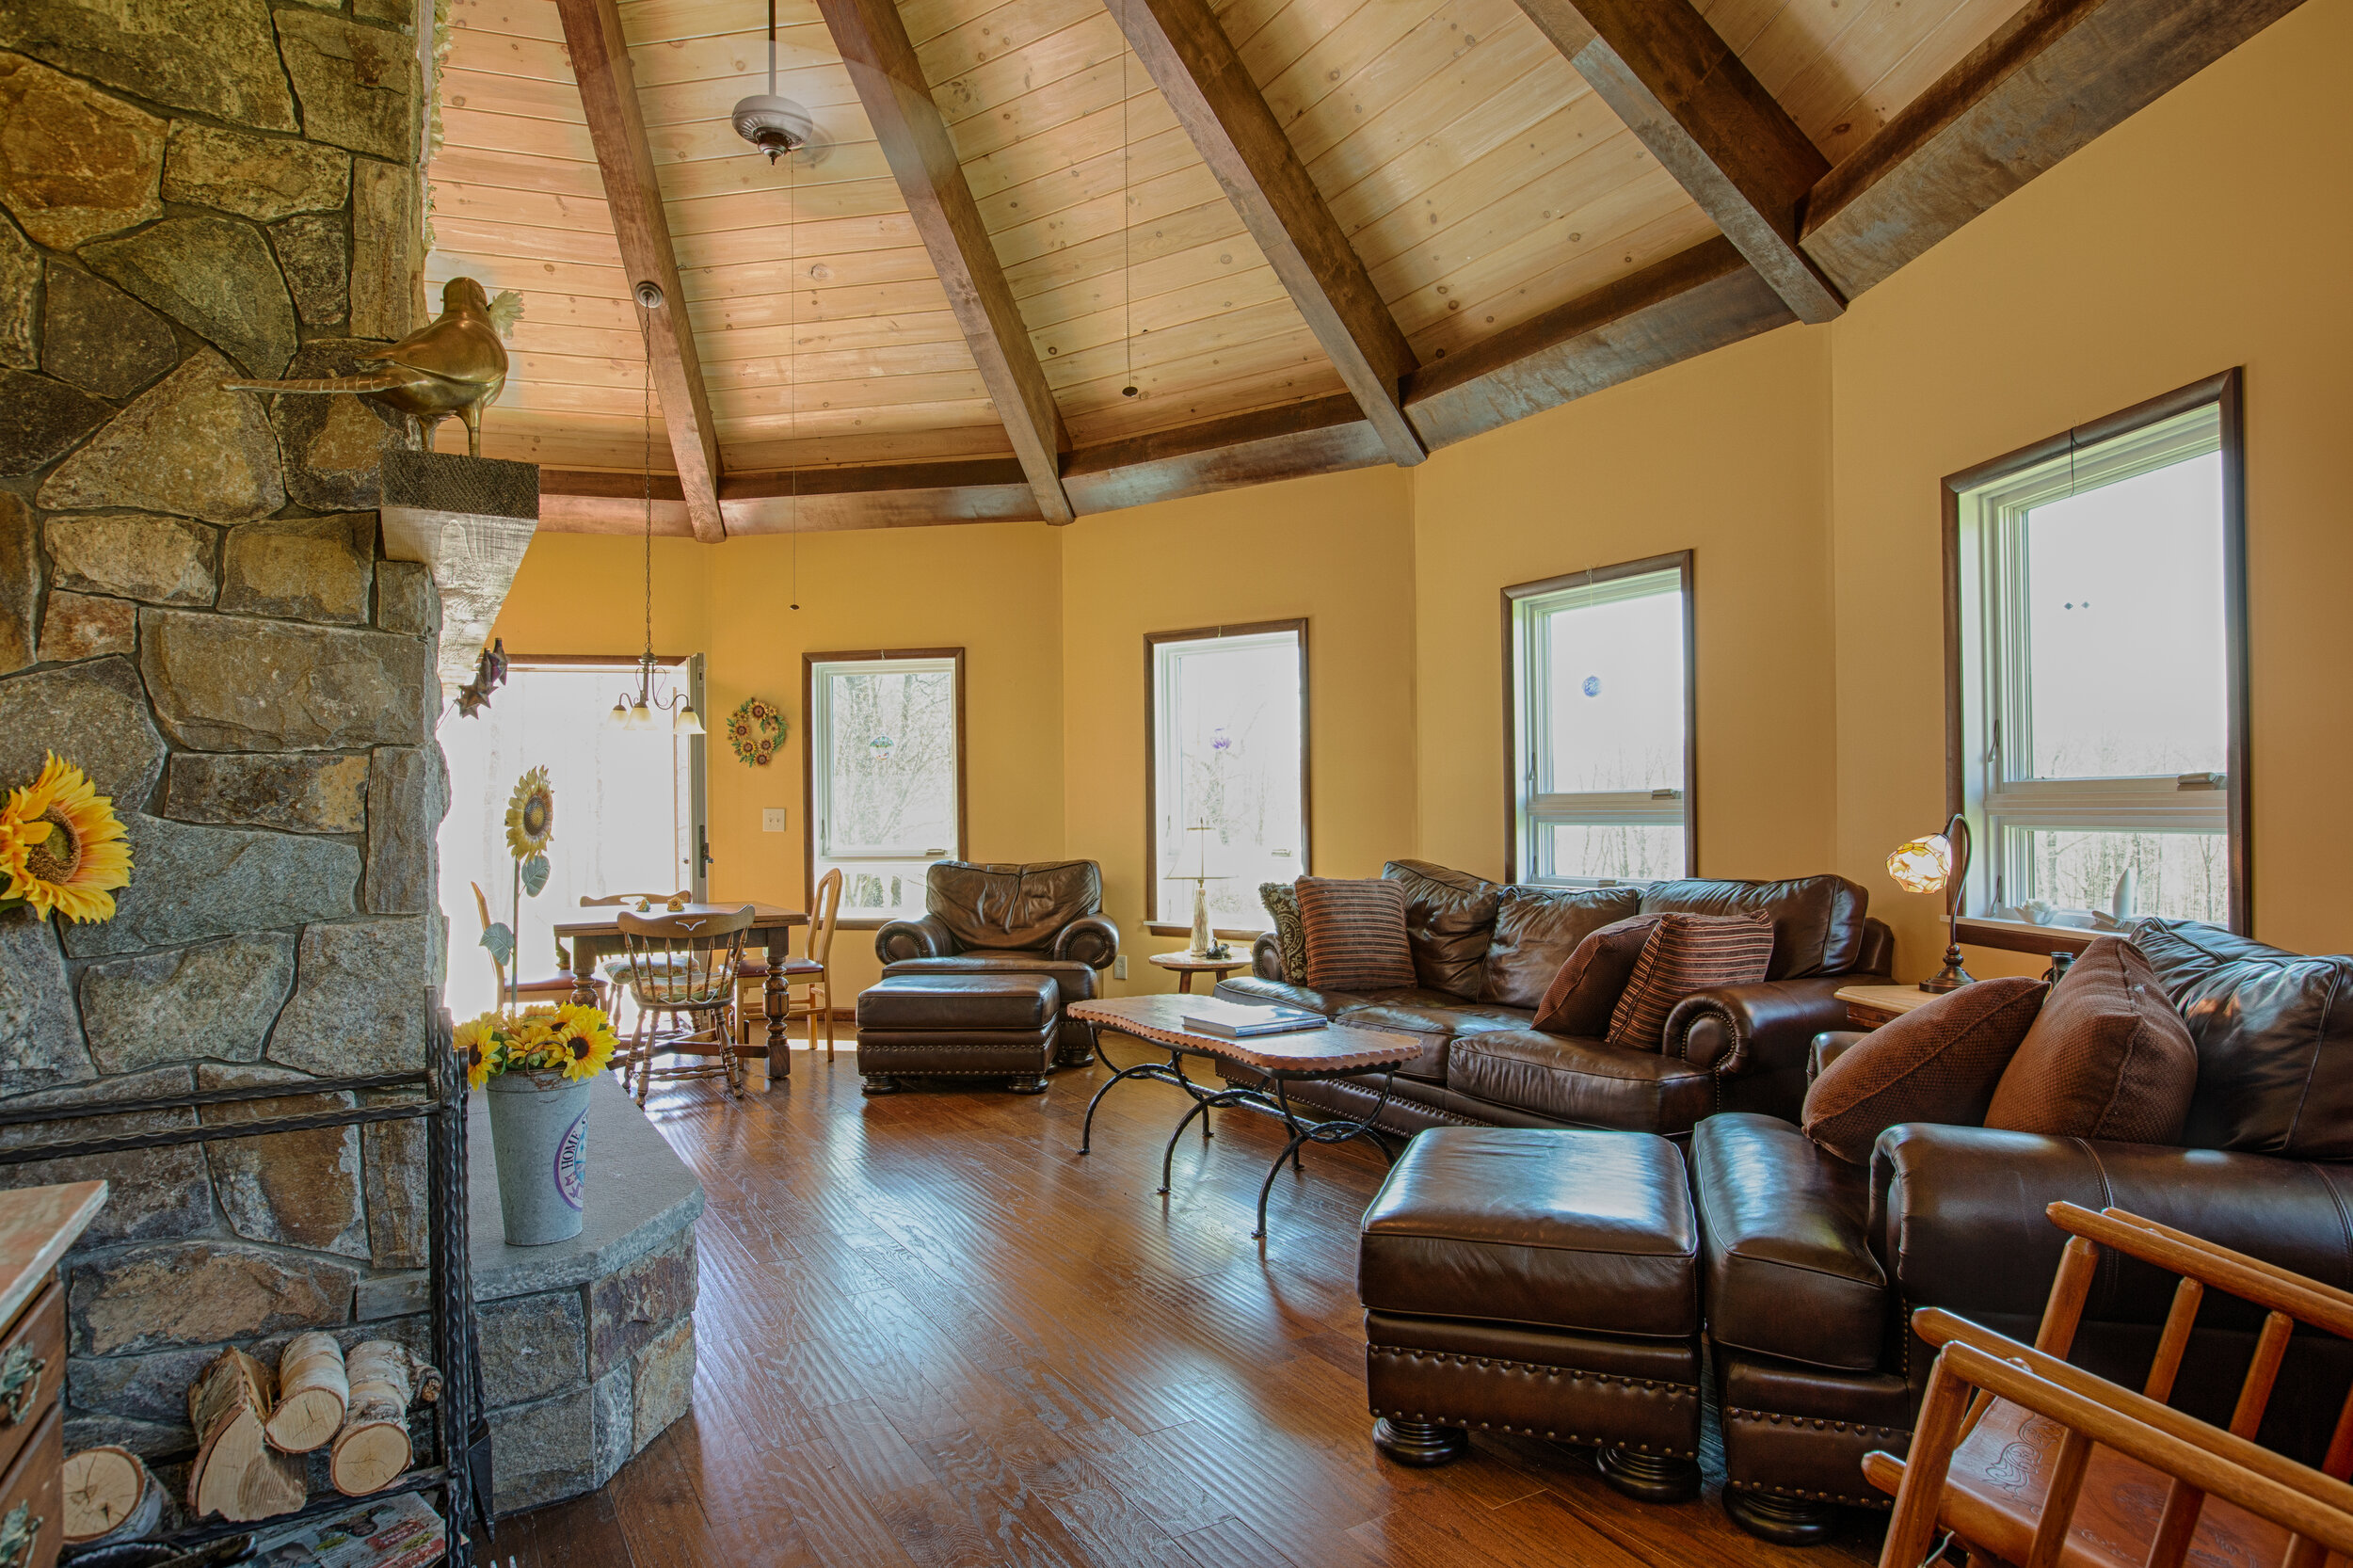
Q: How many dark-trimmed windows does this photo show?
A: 4